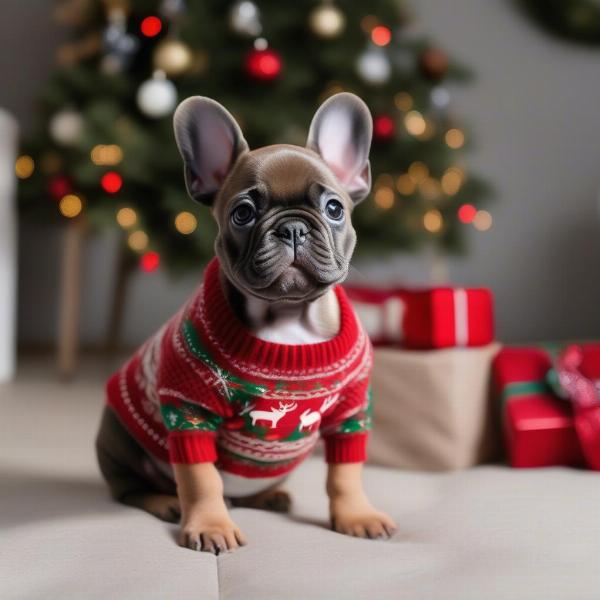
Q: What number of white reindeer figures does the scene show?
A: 2